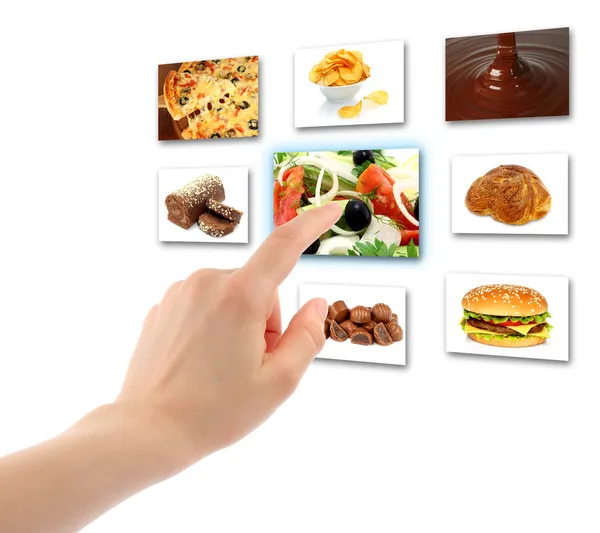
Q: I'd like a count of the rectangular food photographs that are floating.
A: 8